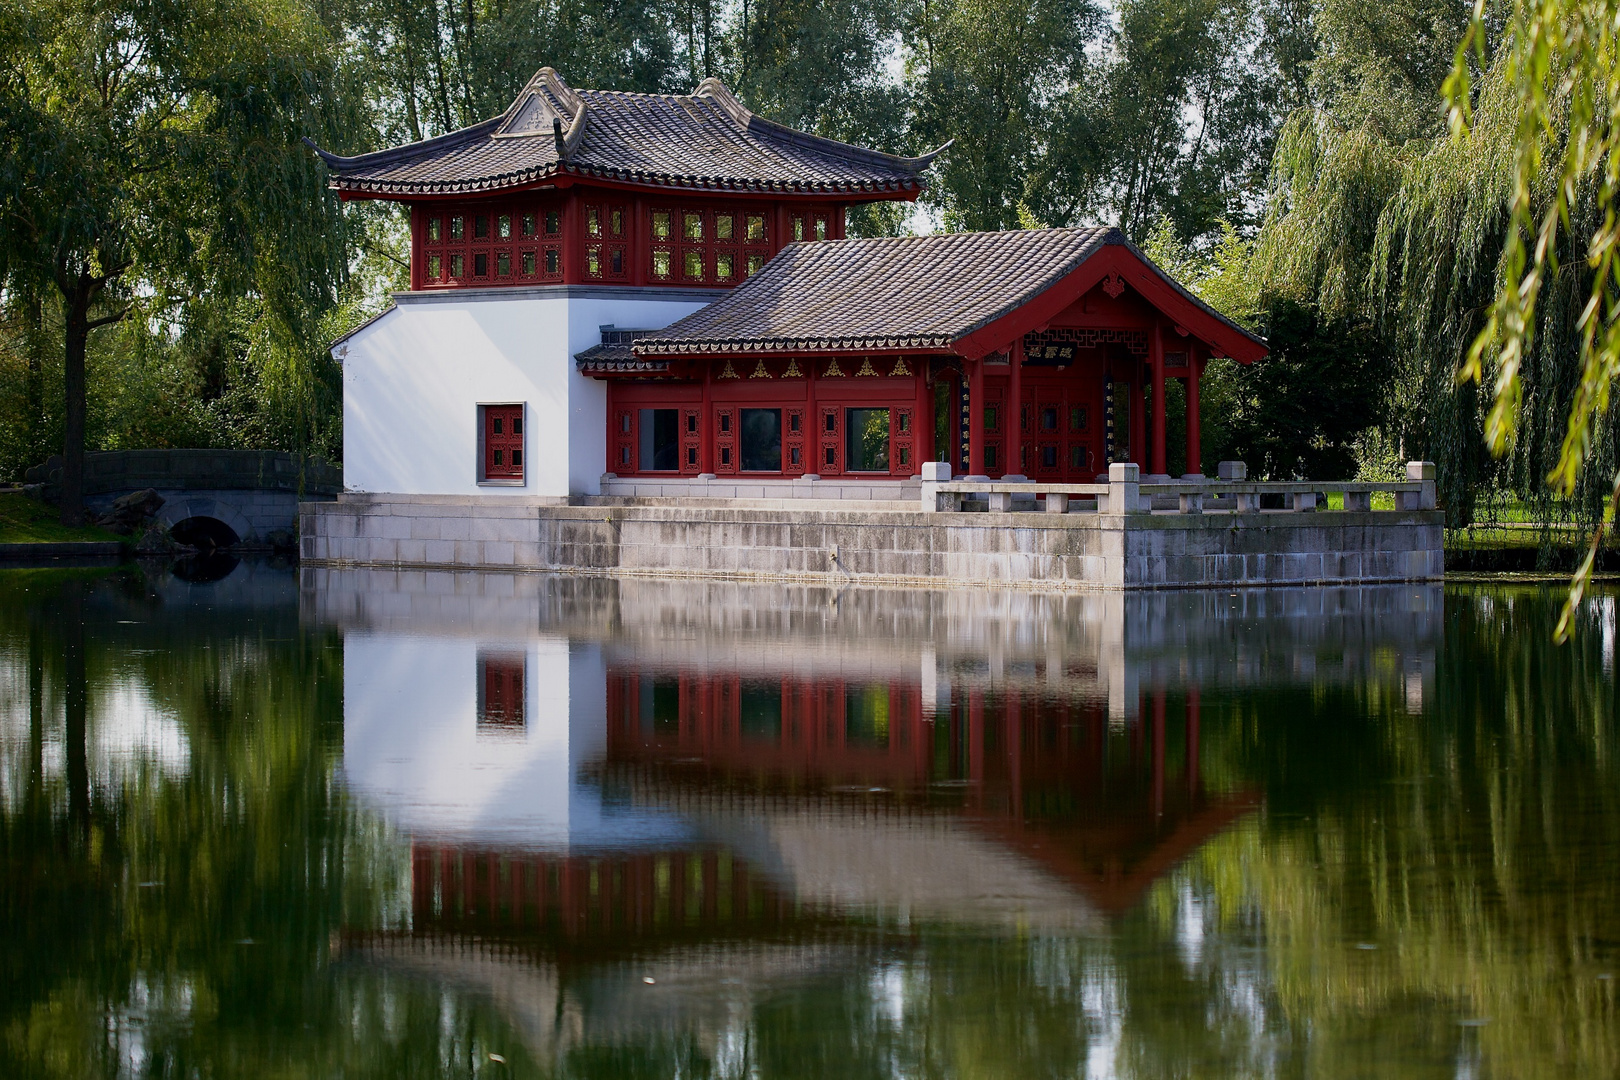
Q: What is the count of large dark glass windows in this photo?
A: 3